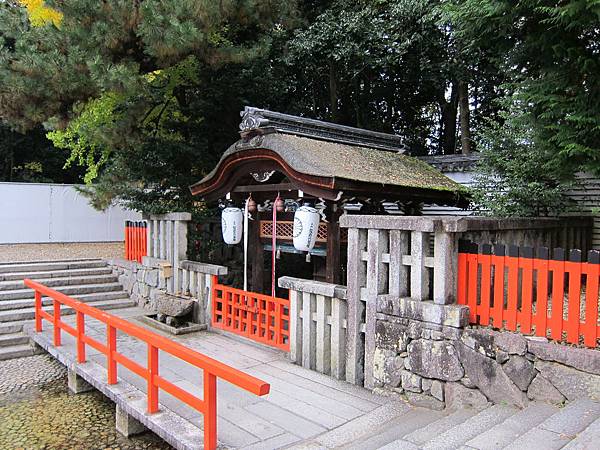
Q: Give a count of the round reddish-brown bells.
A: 2